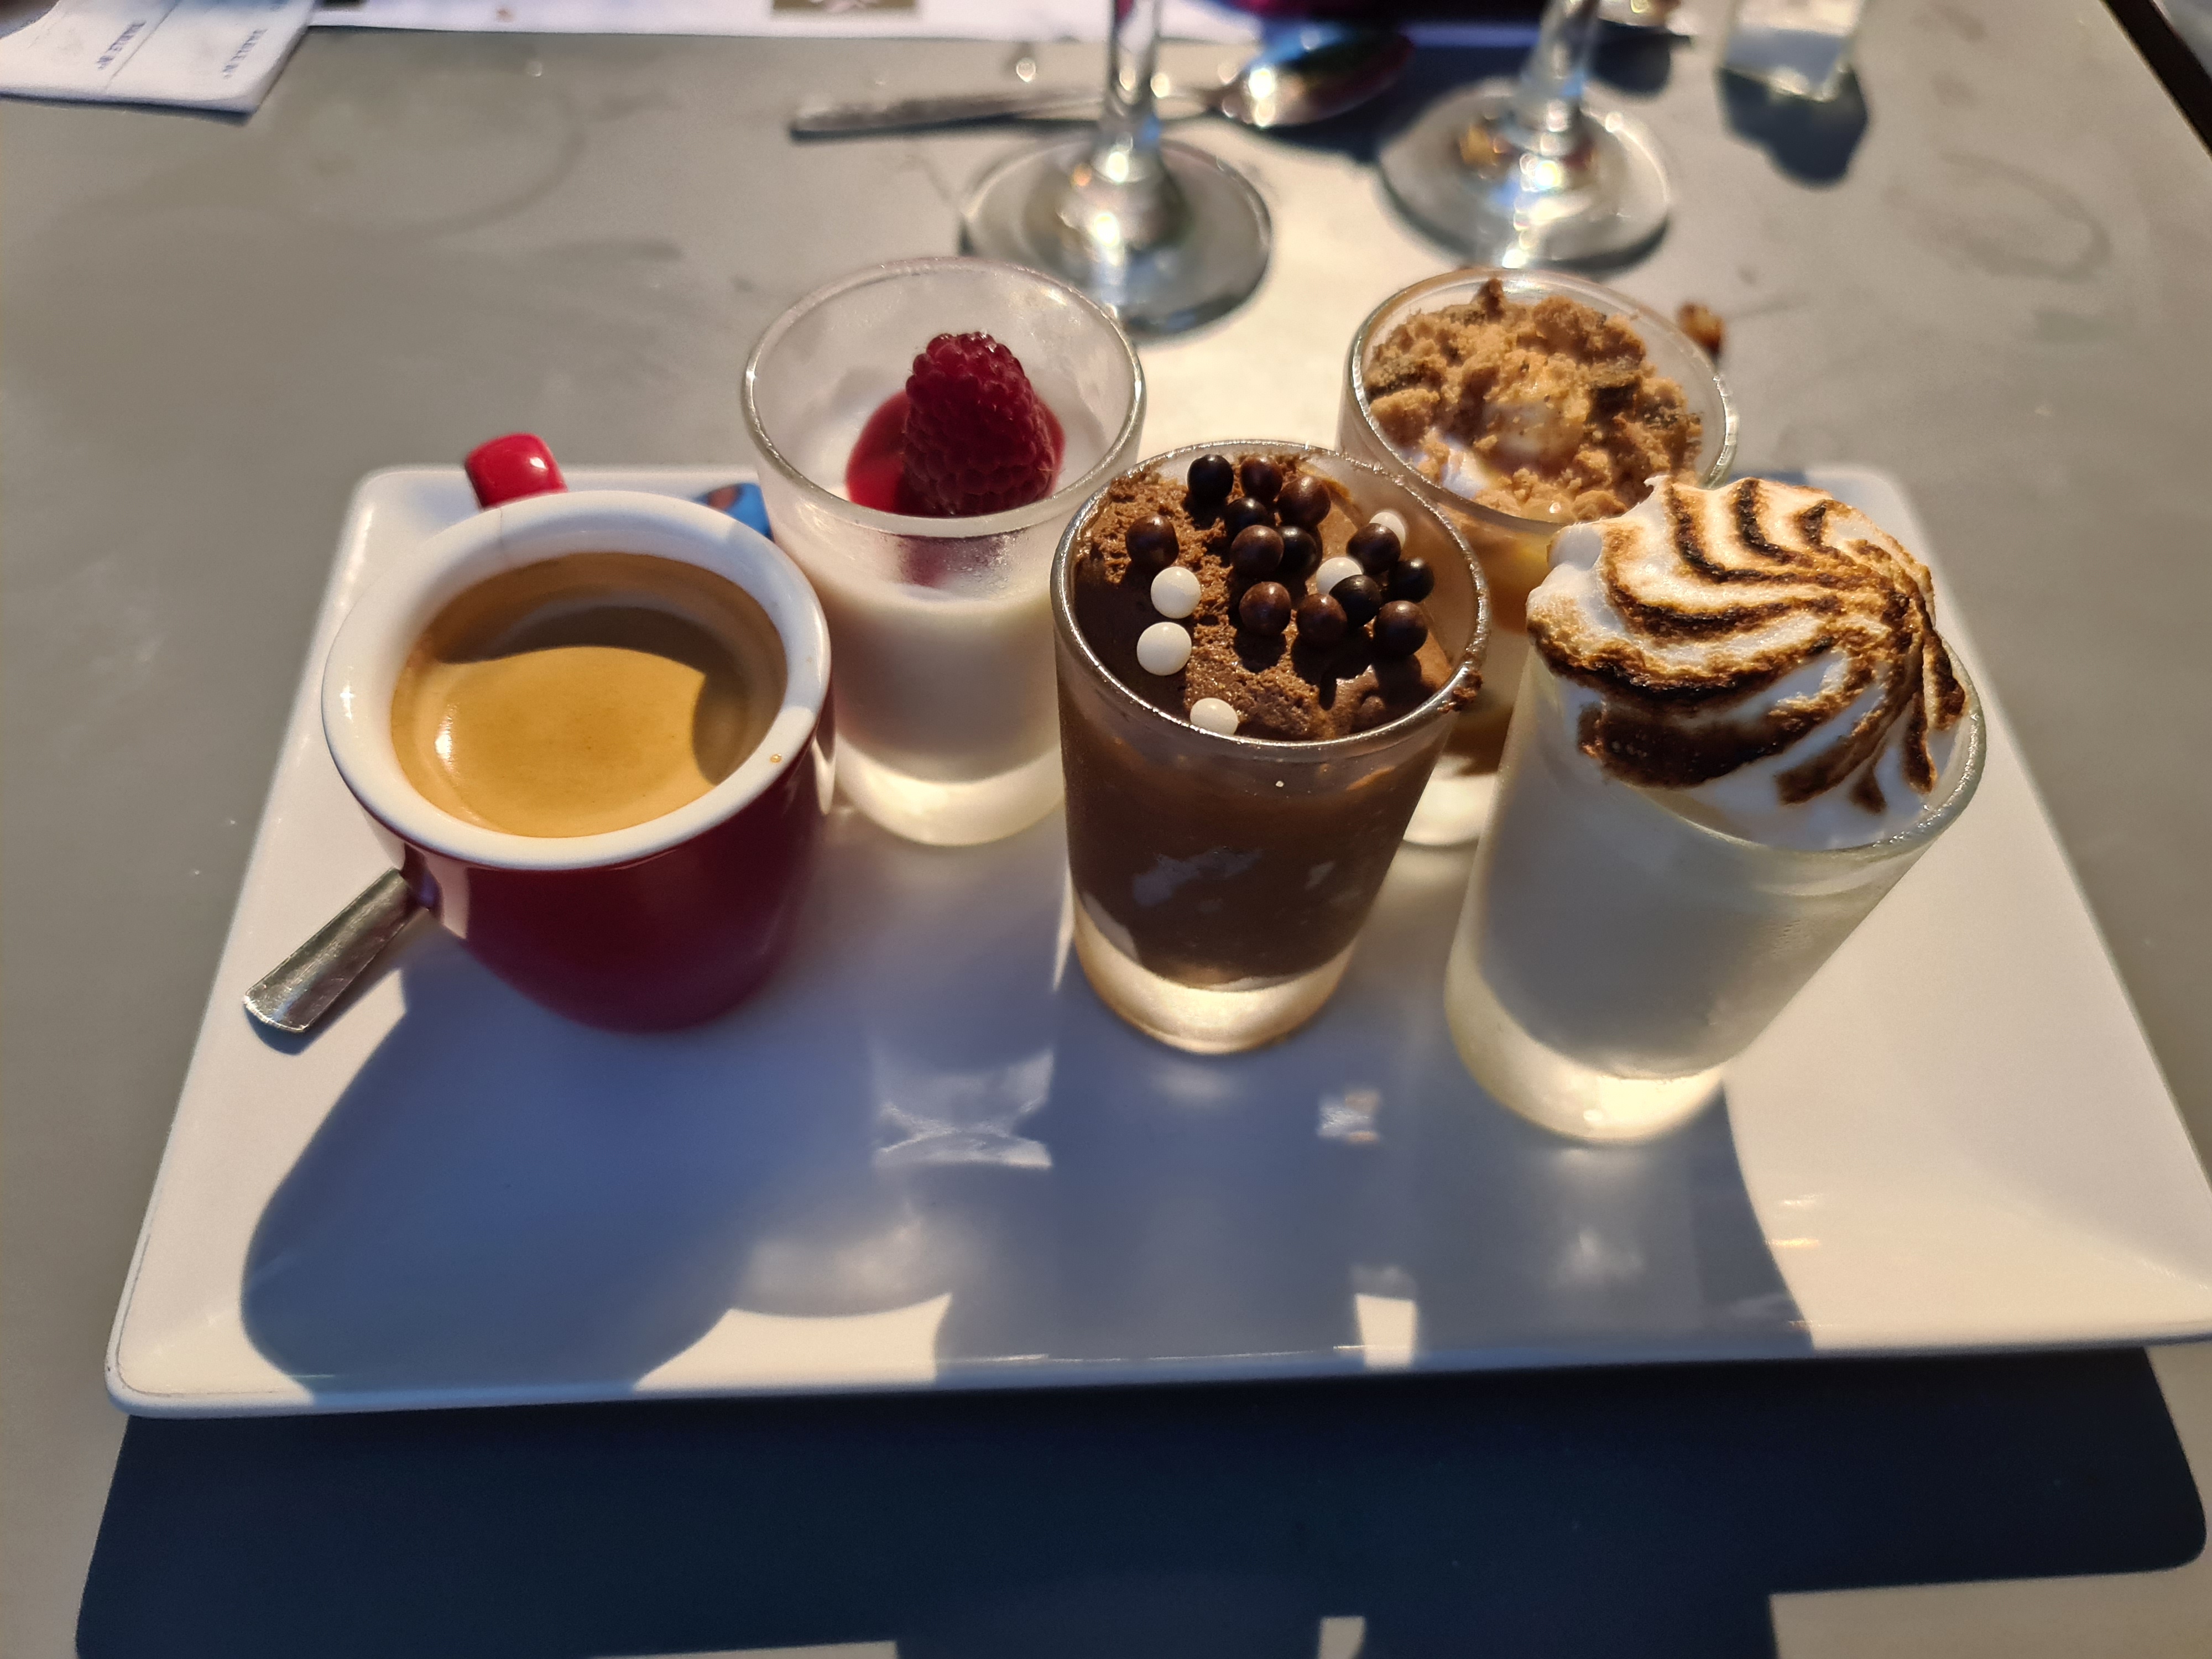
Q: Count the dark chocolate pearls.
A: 13